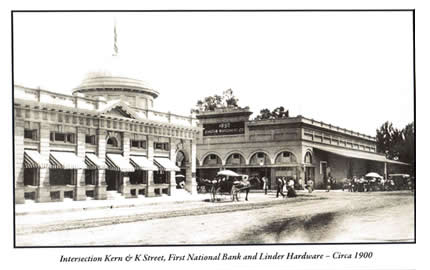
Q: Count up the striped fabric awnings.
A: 6